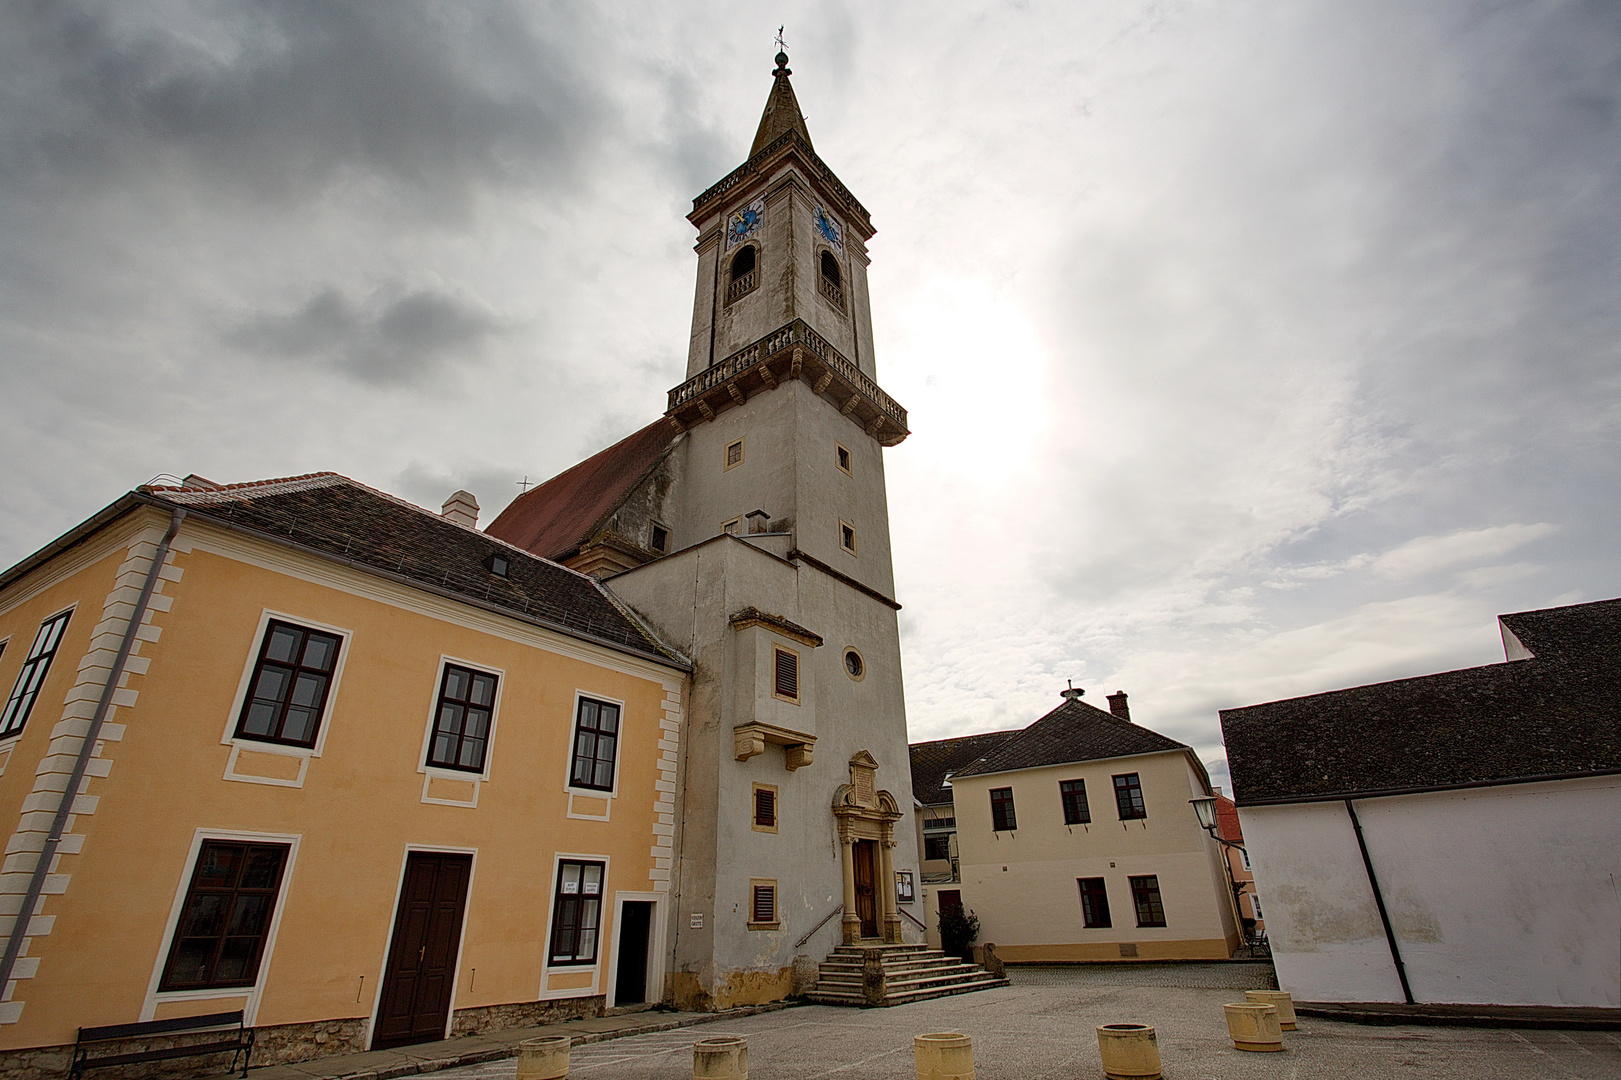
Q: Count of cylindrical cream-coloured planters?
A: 6